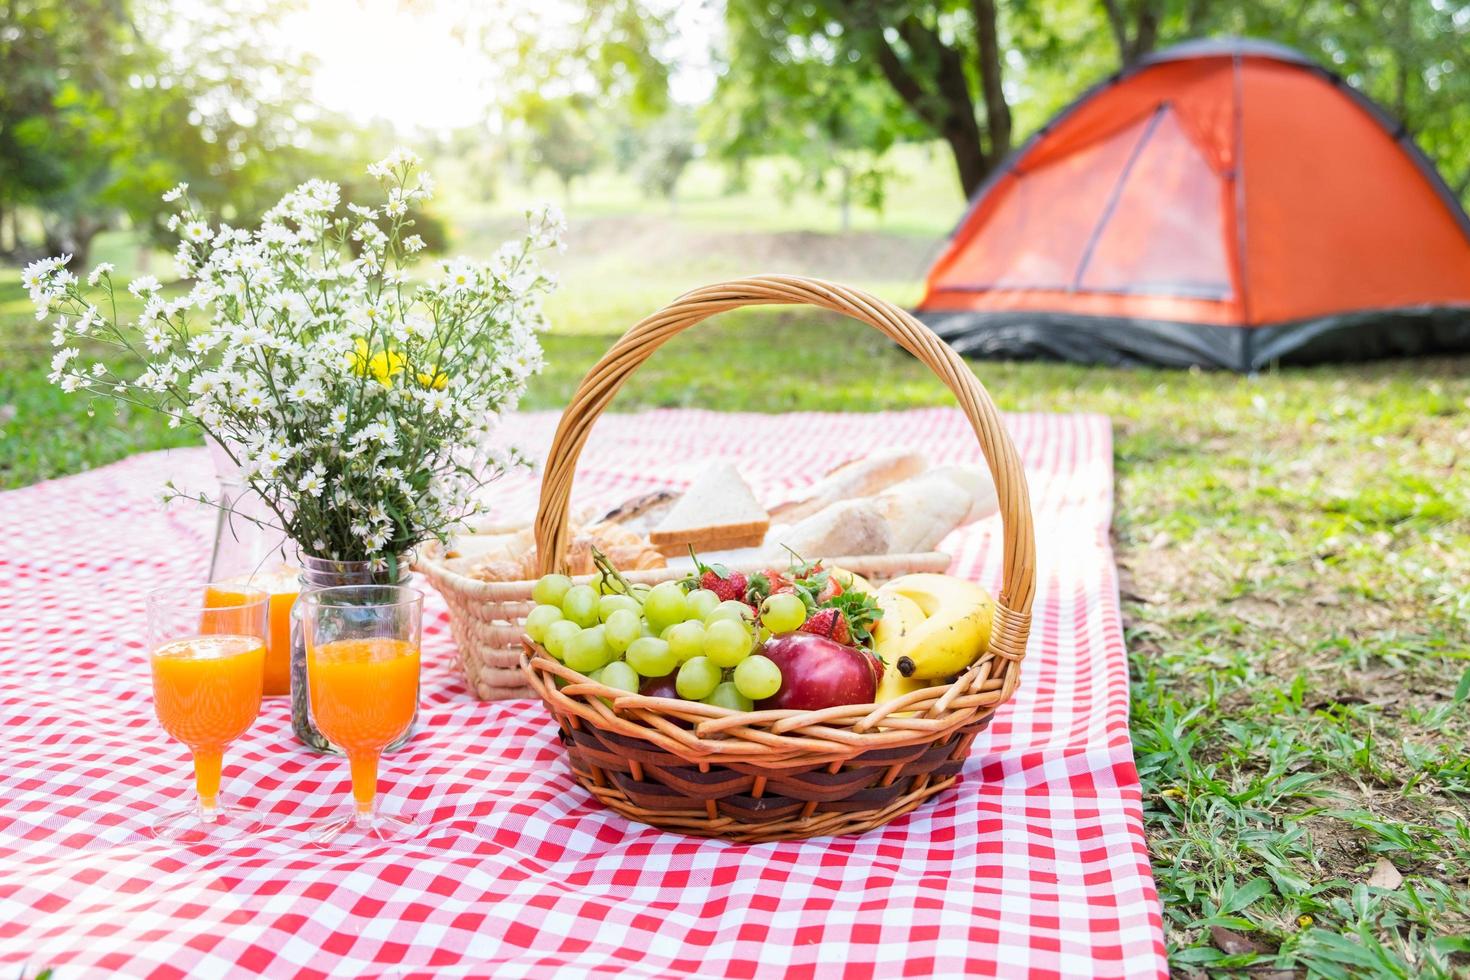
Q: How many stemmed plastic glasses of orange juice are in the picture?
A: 2